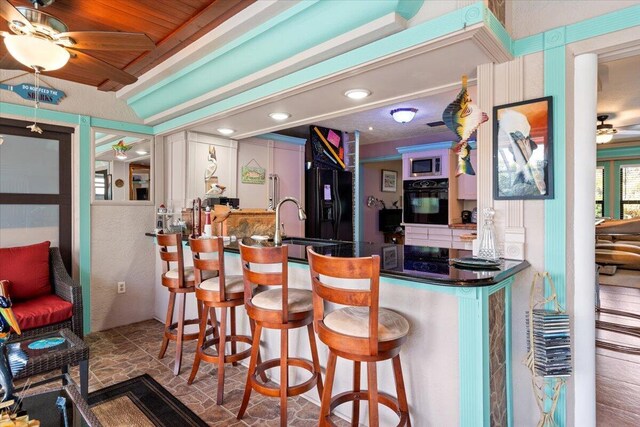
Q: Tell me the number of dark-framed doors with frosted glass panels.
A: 1